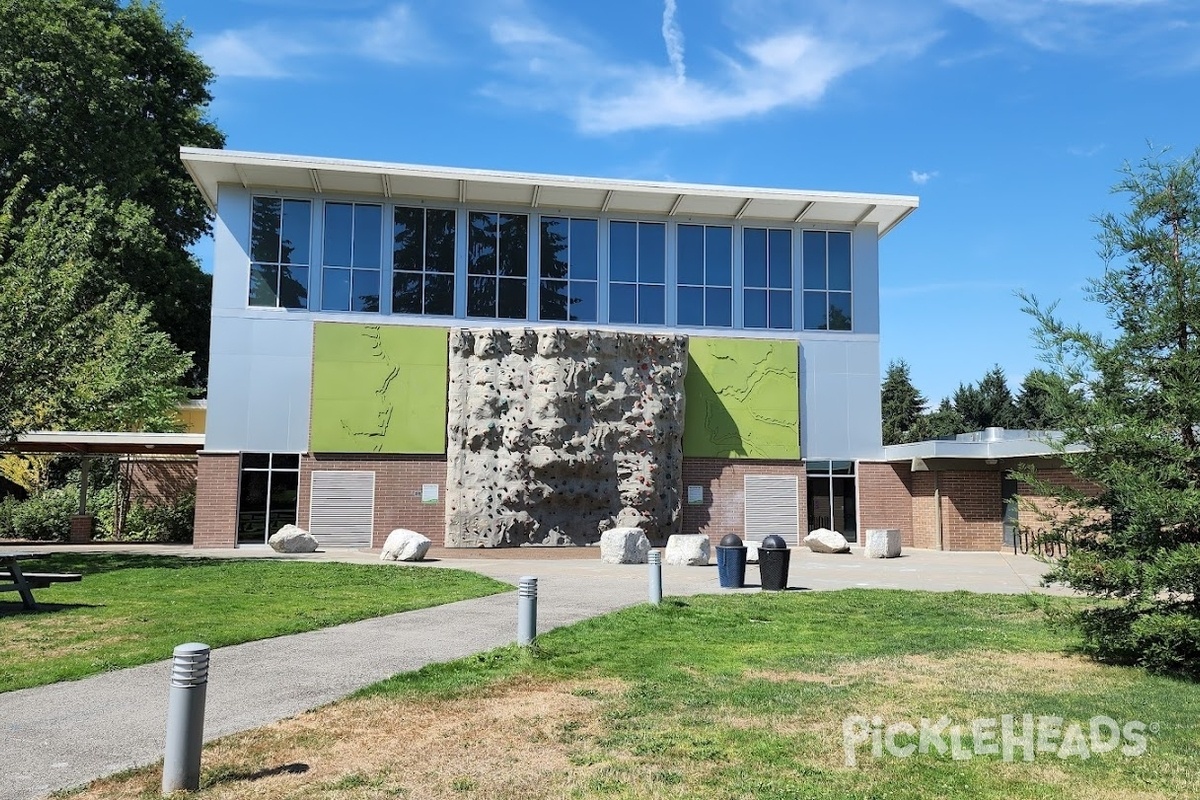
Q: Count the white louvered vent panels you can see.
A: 2